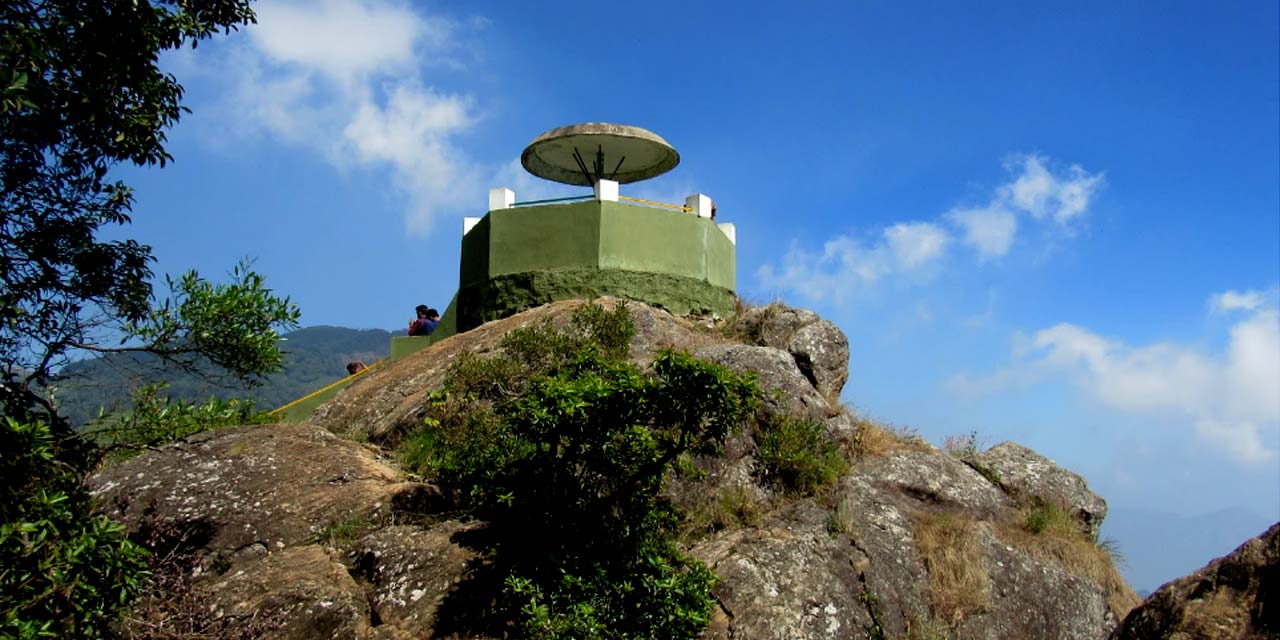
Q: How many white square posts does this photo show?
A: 5